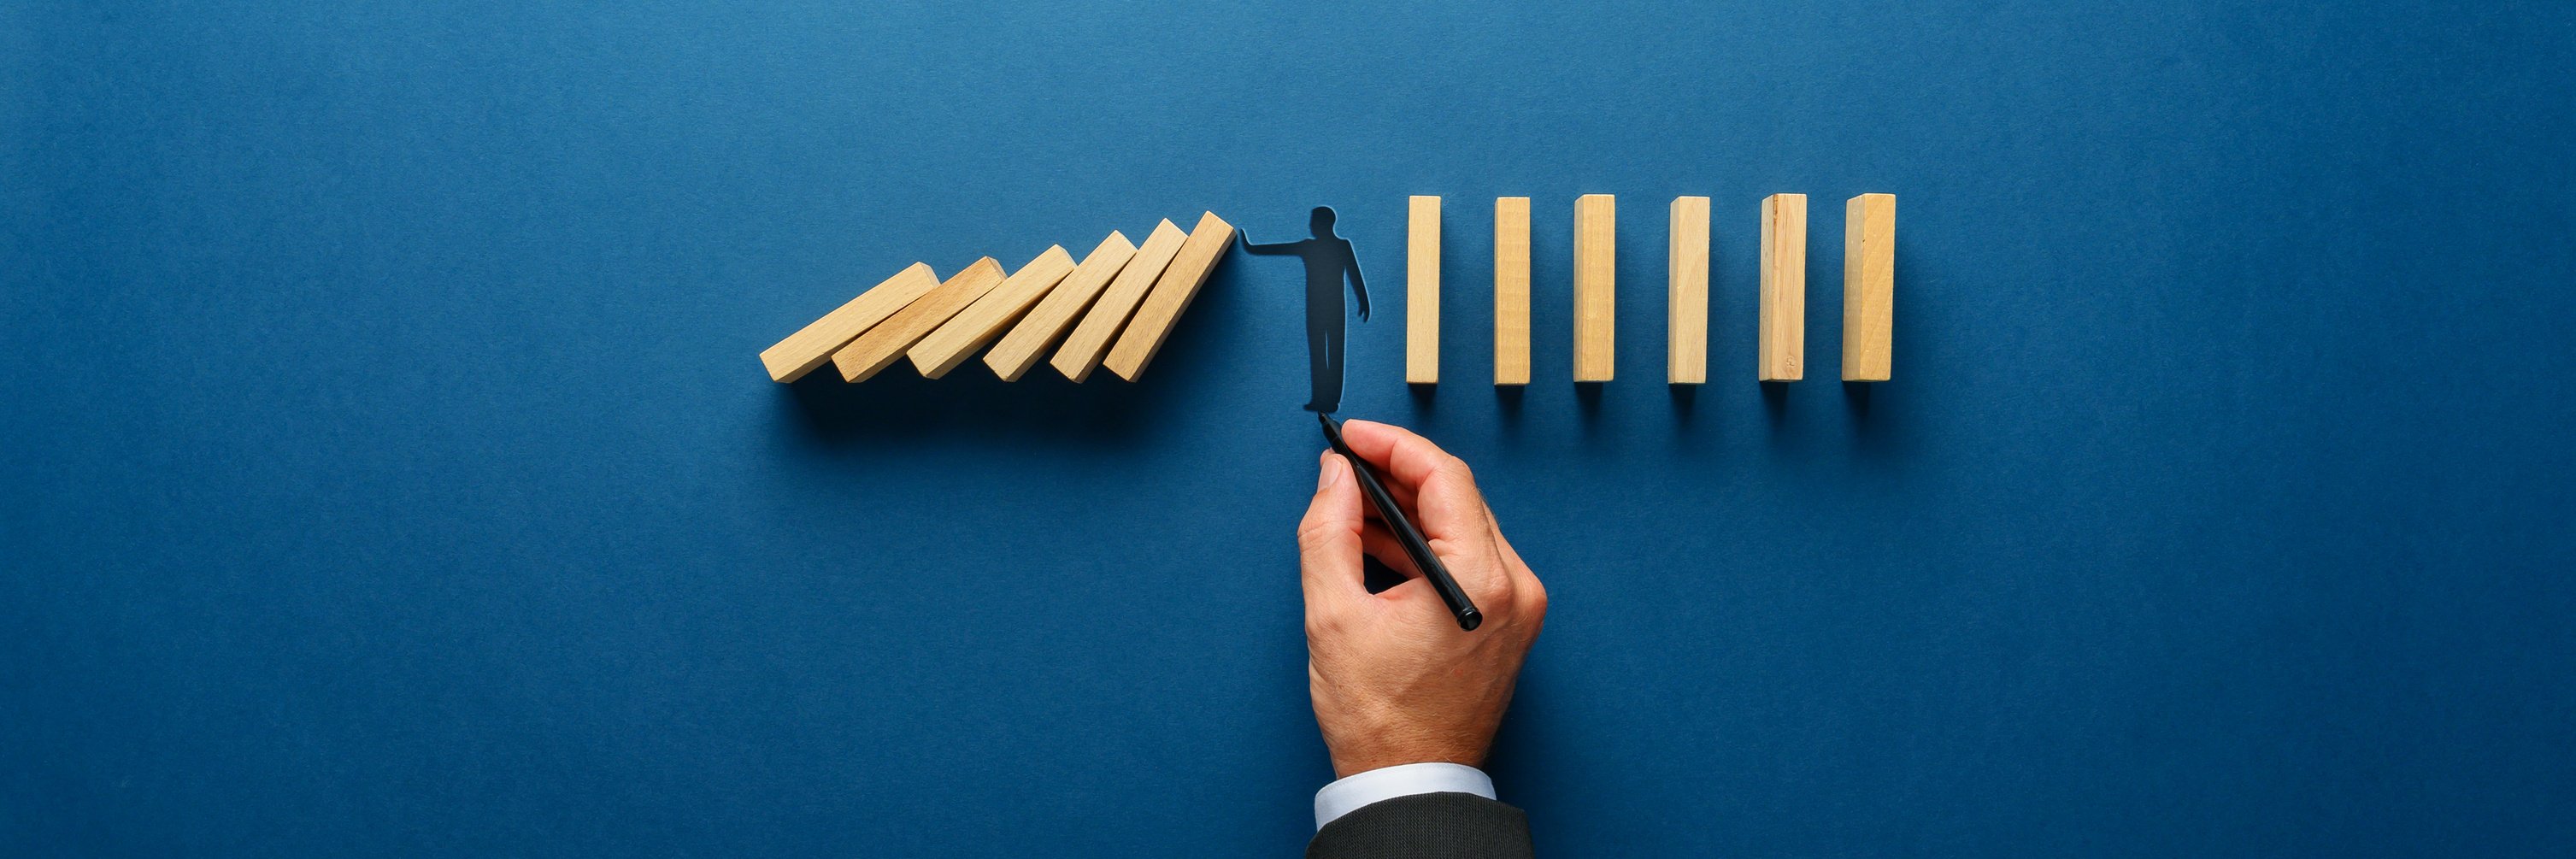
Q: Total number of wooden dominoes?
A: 12